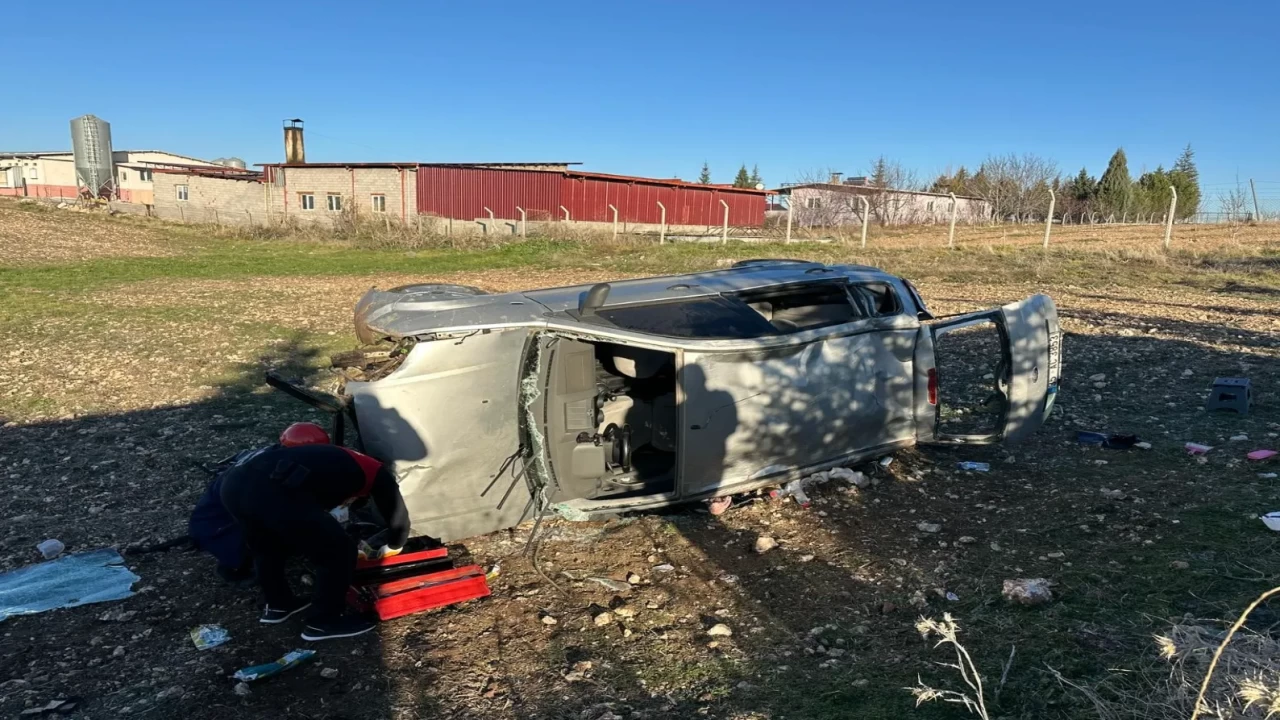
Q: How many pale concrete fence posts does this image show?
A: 11